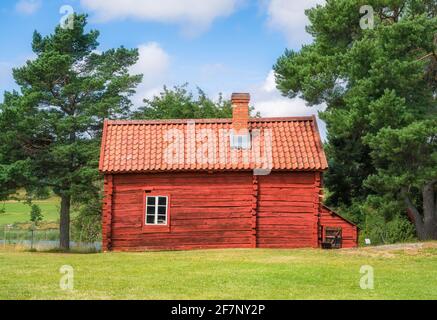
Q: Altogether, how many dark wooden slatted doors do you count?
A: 1